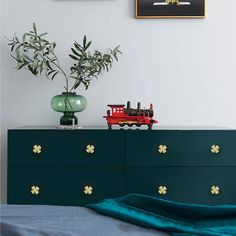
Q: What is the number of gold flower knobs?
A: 8